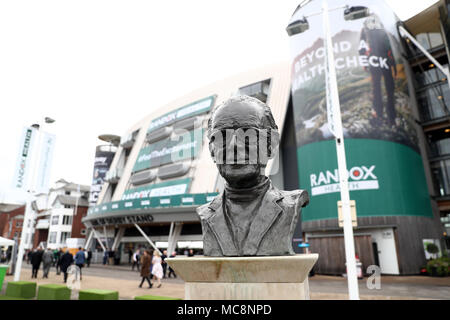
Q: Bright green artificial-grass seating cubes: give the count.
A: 4